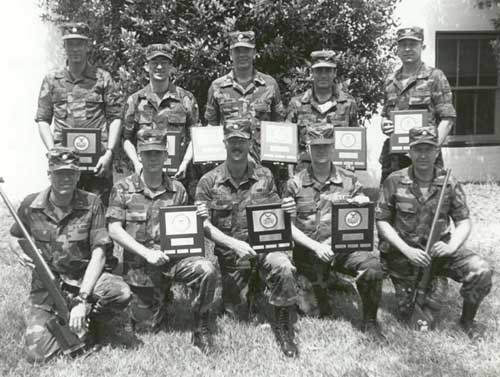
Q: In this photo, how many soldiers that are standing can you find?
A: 5